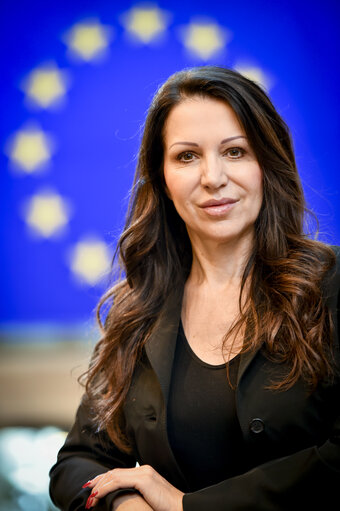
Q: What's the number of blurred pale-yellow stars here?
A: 8